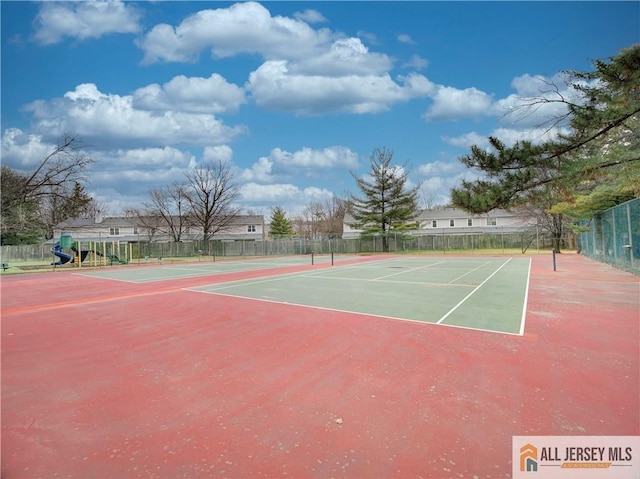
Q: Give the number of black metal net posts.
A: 4